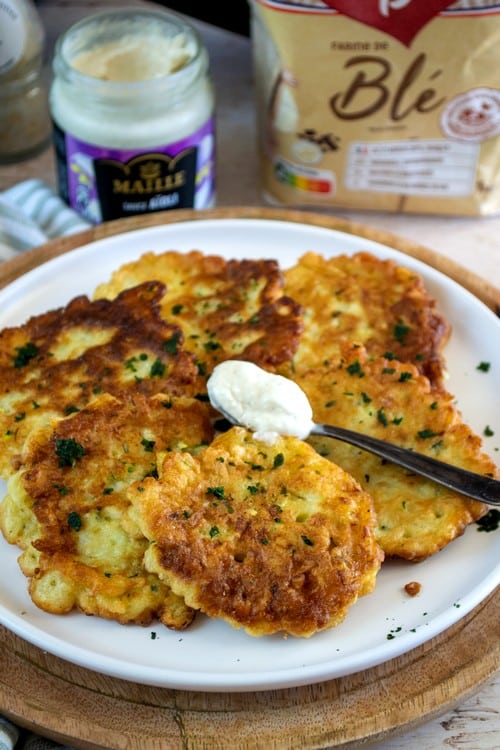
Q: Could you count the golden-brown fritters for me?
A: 6